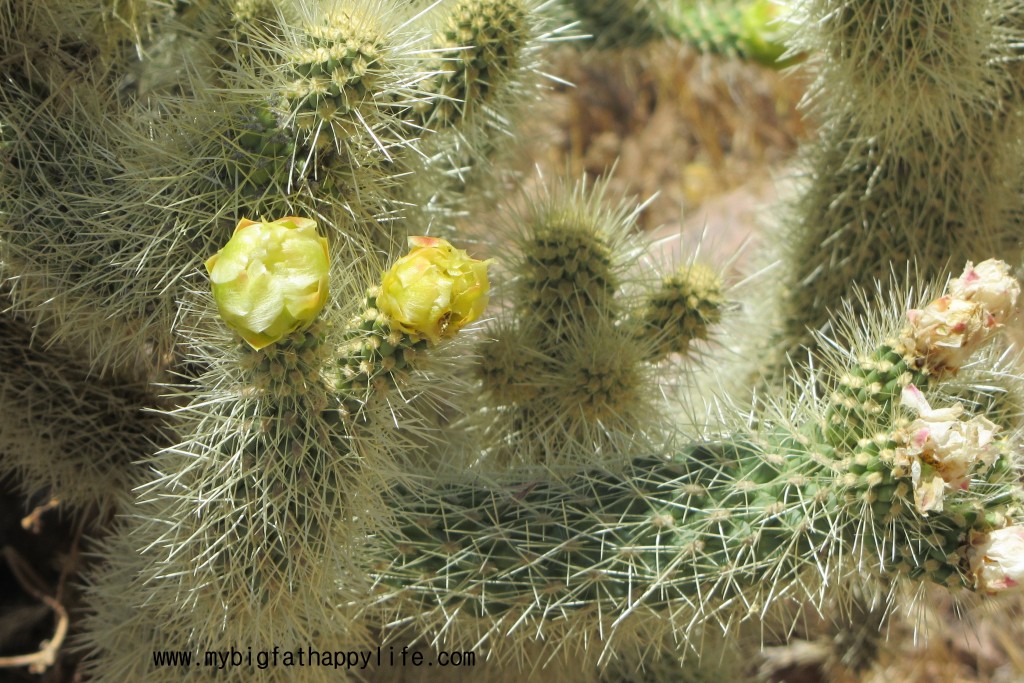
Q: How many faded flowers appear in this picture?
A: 4